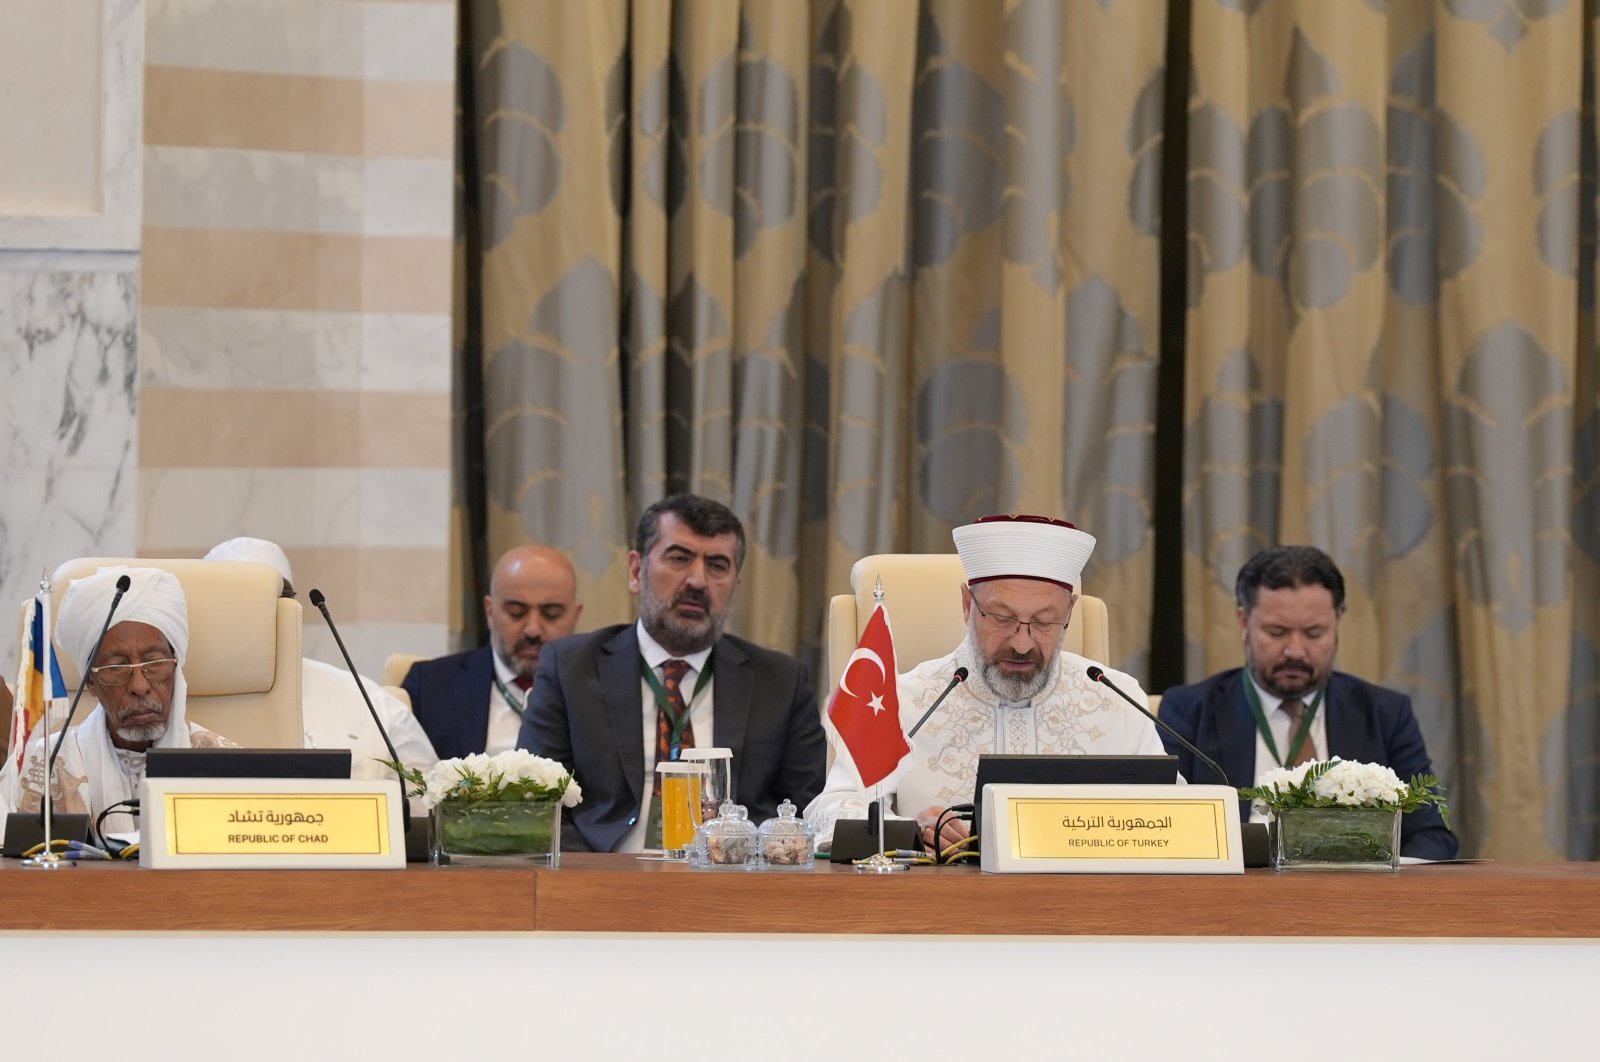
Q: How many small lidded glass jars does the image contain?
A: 2